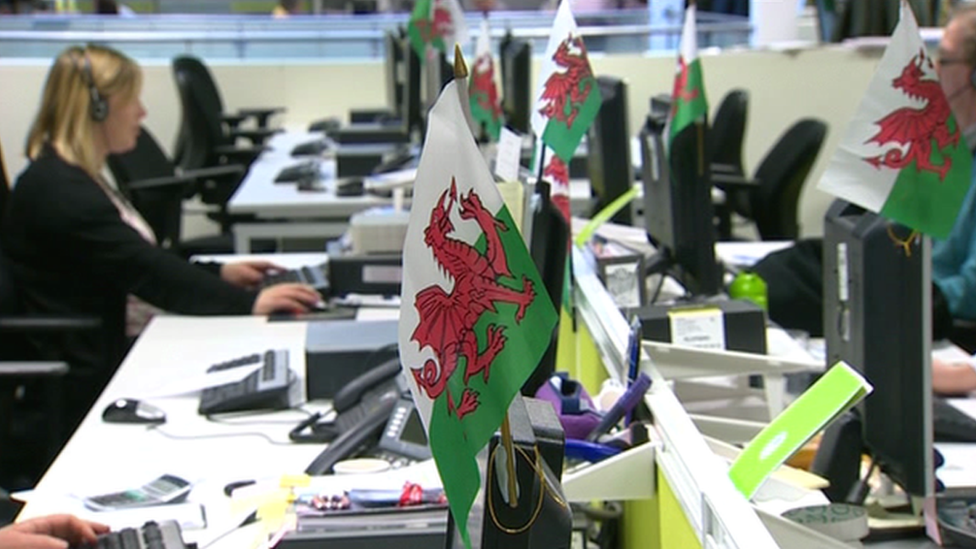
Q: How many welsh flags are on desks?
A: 7